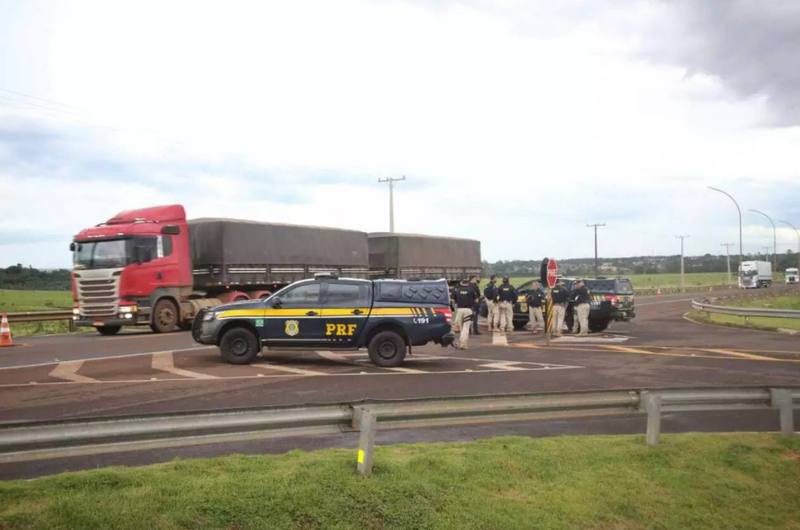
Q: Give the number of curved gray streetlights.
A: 3